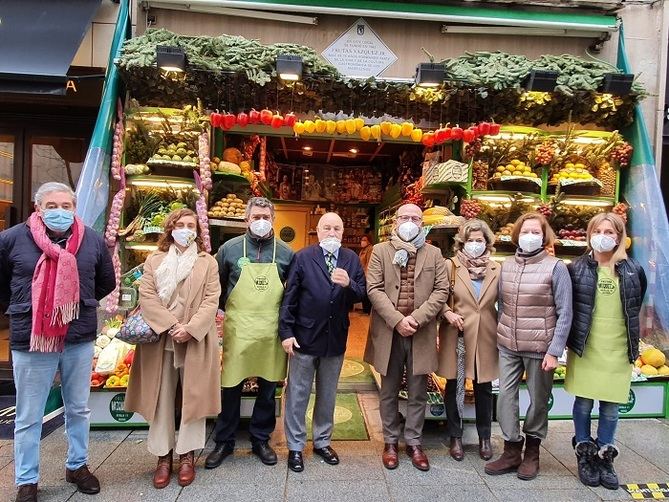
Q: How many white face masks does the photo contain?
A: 7